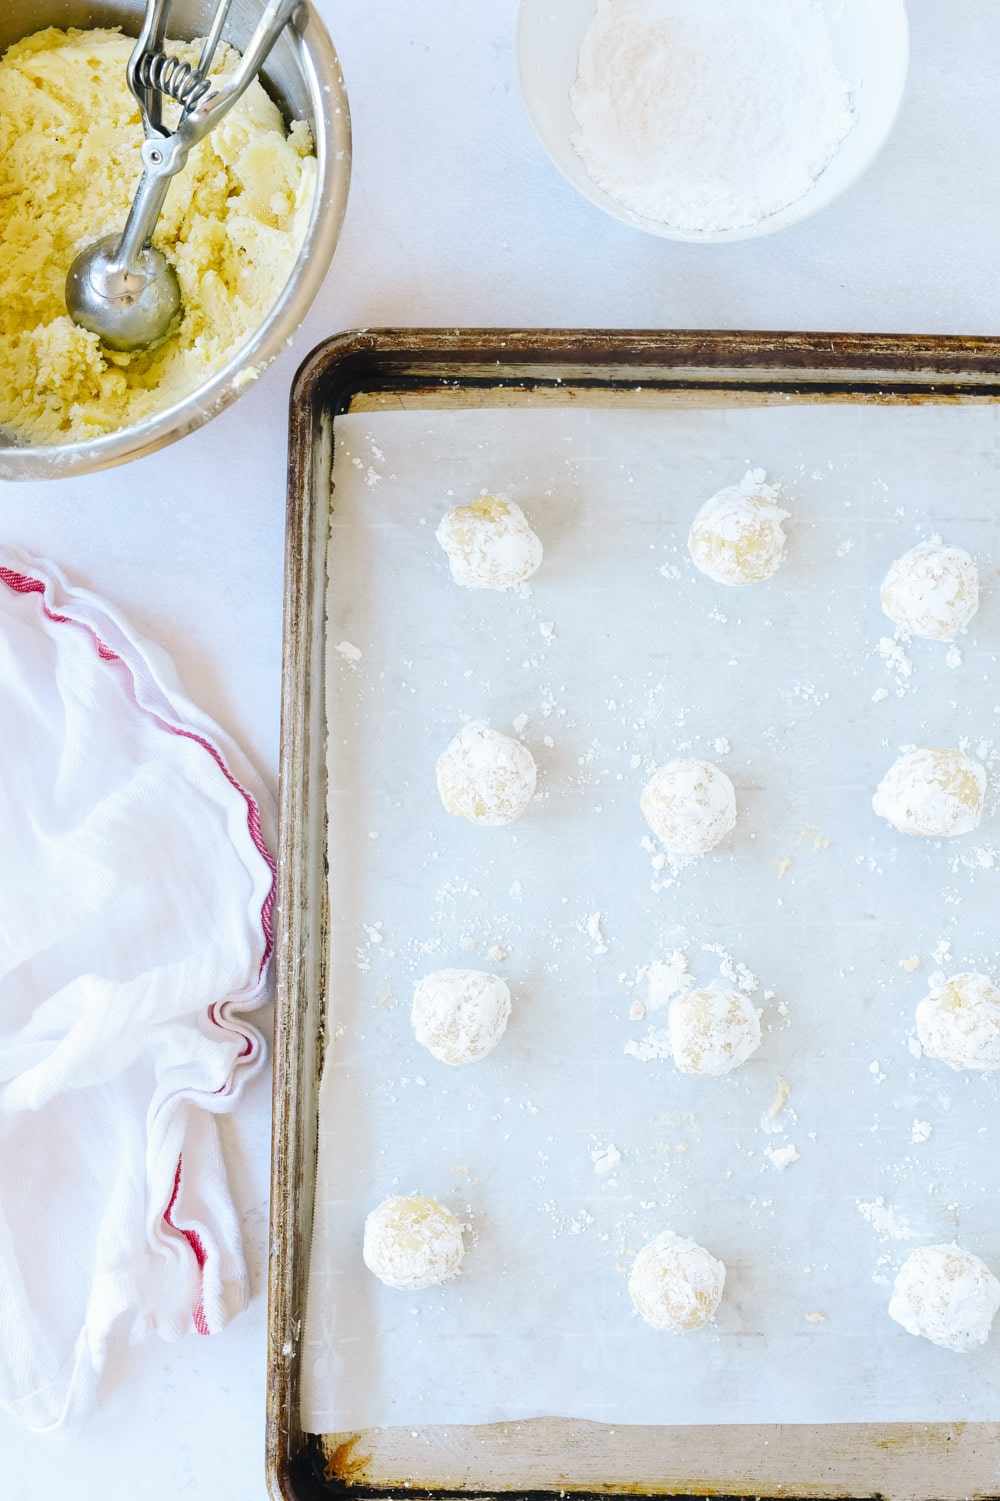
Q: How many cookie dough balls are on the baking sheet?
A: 12